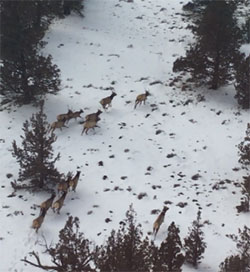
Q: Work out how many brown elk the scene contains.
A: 13